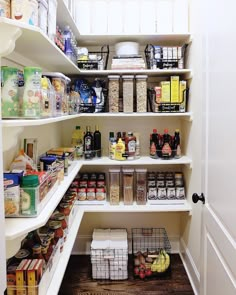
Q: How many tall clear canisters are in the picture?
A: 6